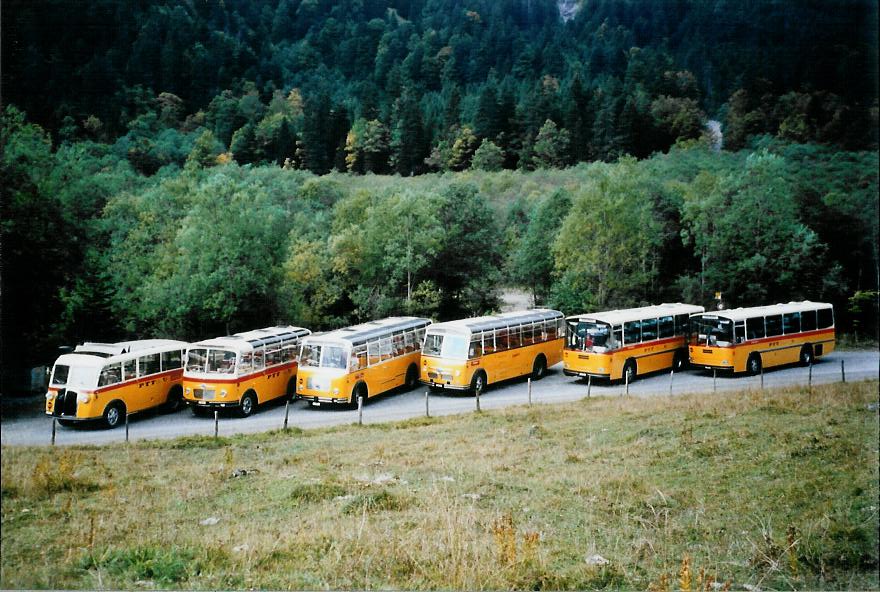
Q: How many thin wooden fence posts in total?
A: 15